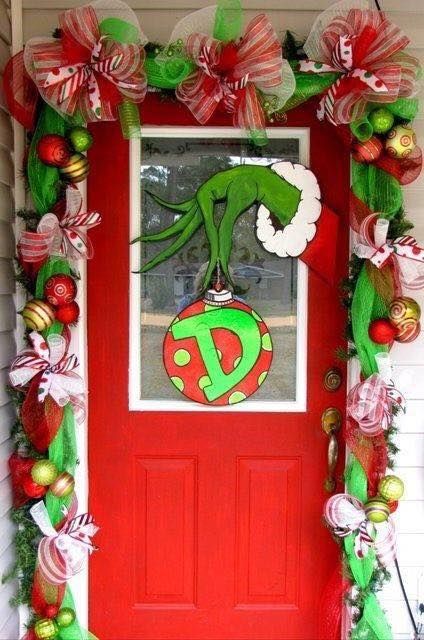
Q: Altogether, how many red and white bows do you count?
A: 9